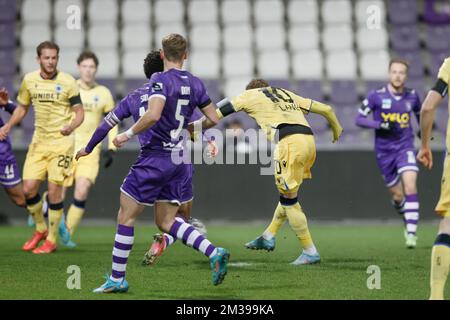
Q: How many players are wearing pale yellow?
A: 4